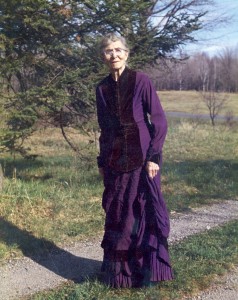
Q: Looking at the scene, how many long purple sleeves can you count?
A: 2